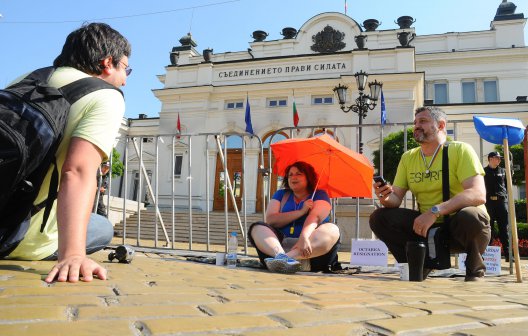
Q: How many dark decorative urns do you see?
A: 8